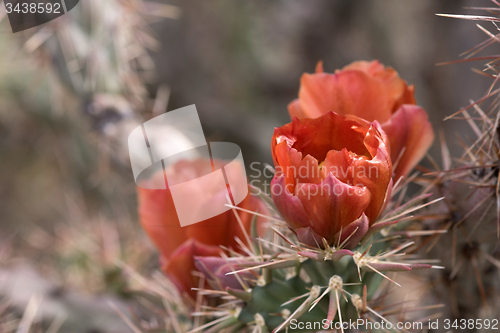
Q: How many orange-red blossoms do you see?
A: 3